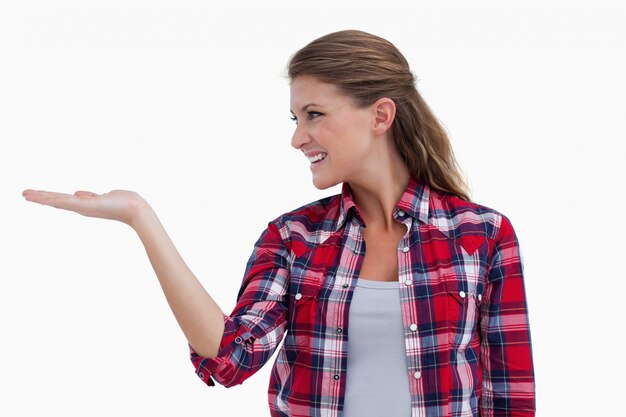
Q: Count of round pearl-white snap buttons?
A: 8